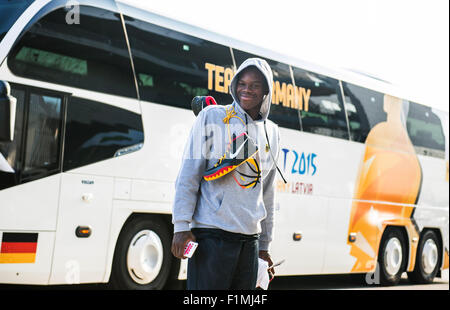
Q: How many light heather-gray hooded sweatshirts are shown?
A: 1